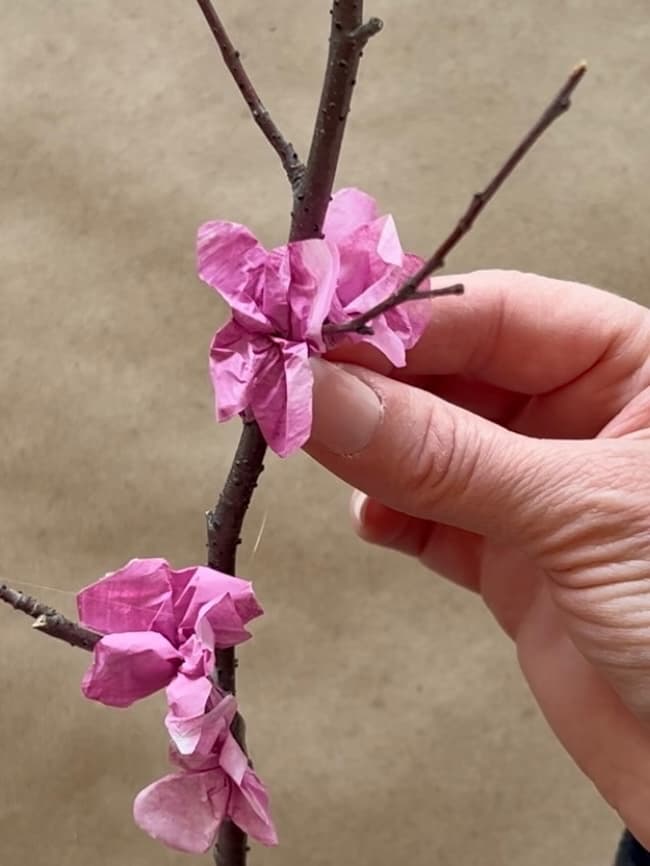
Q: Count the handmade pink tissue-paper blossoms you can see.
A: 4